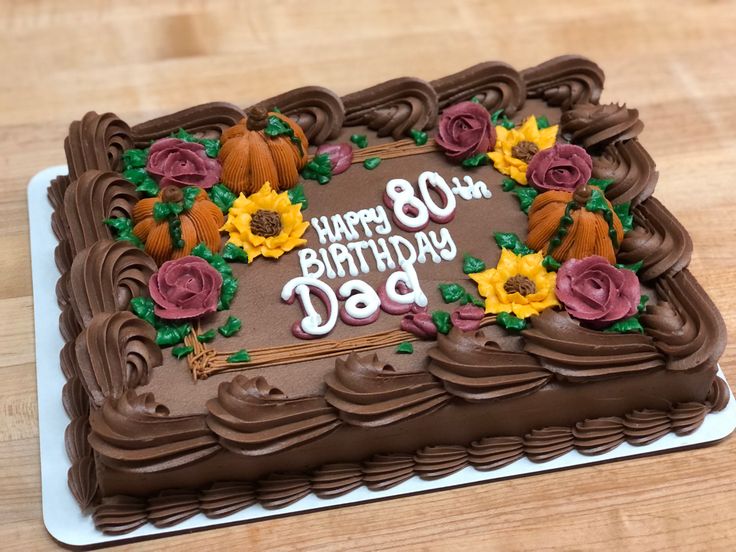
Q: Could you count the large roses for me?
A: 5